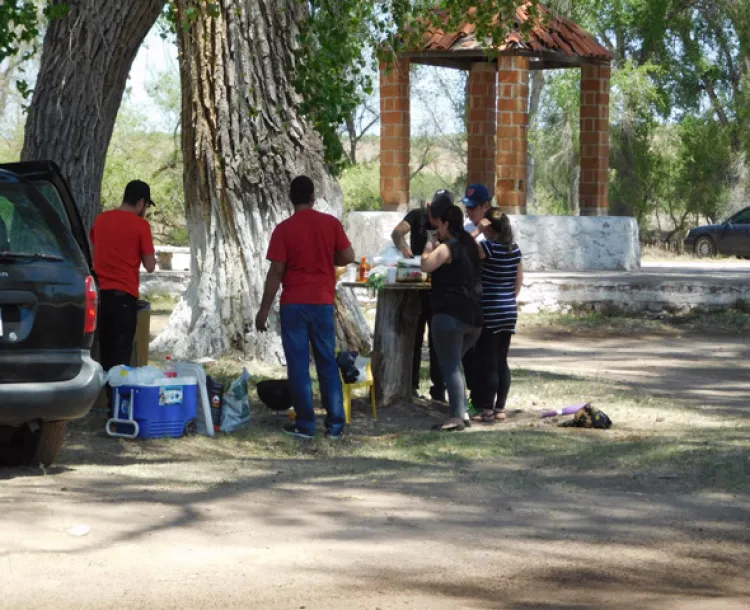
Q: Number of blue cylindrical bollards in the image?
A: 0